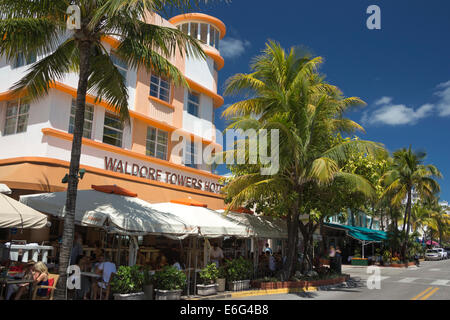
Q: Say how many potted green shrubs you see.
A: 4